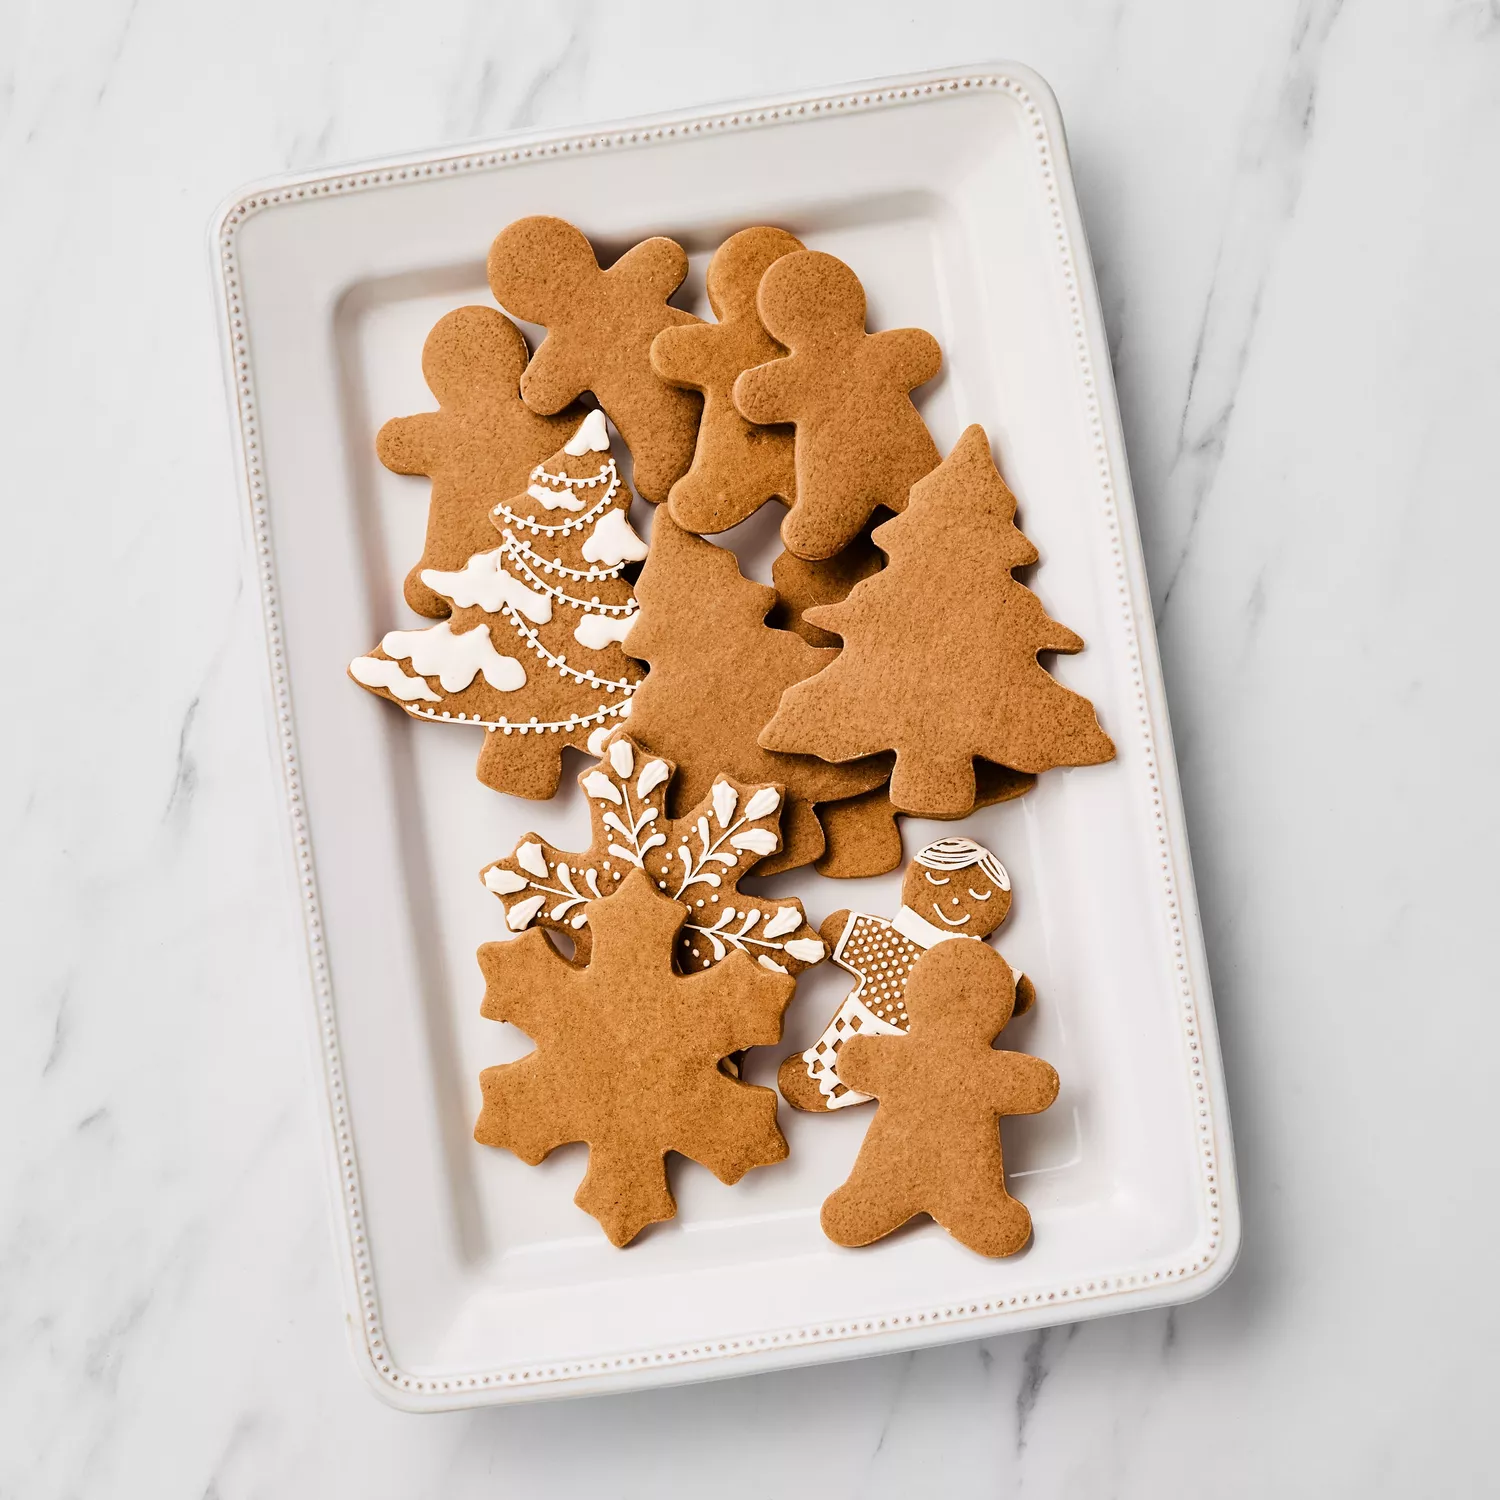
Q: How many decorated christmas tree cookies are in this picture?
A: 1